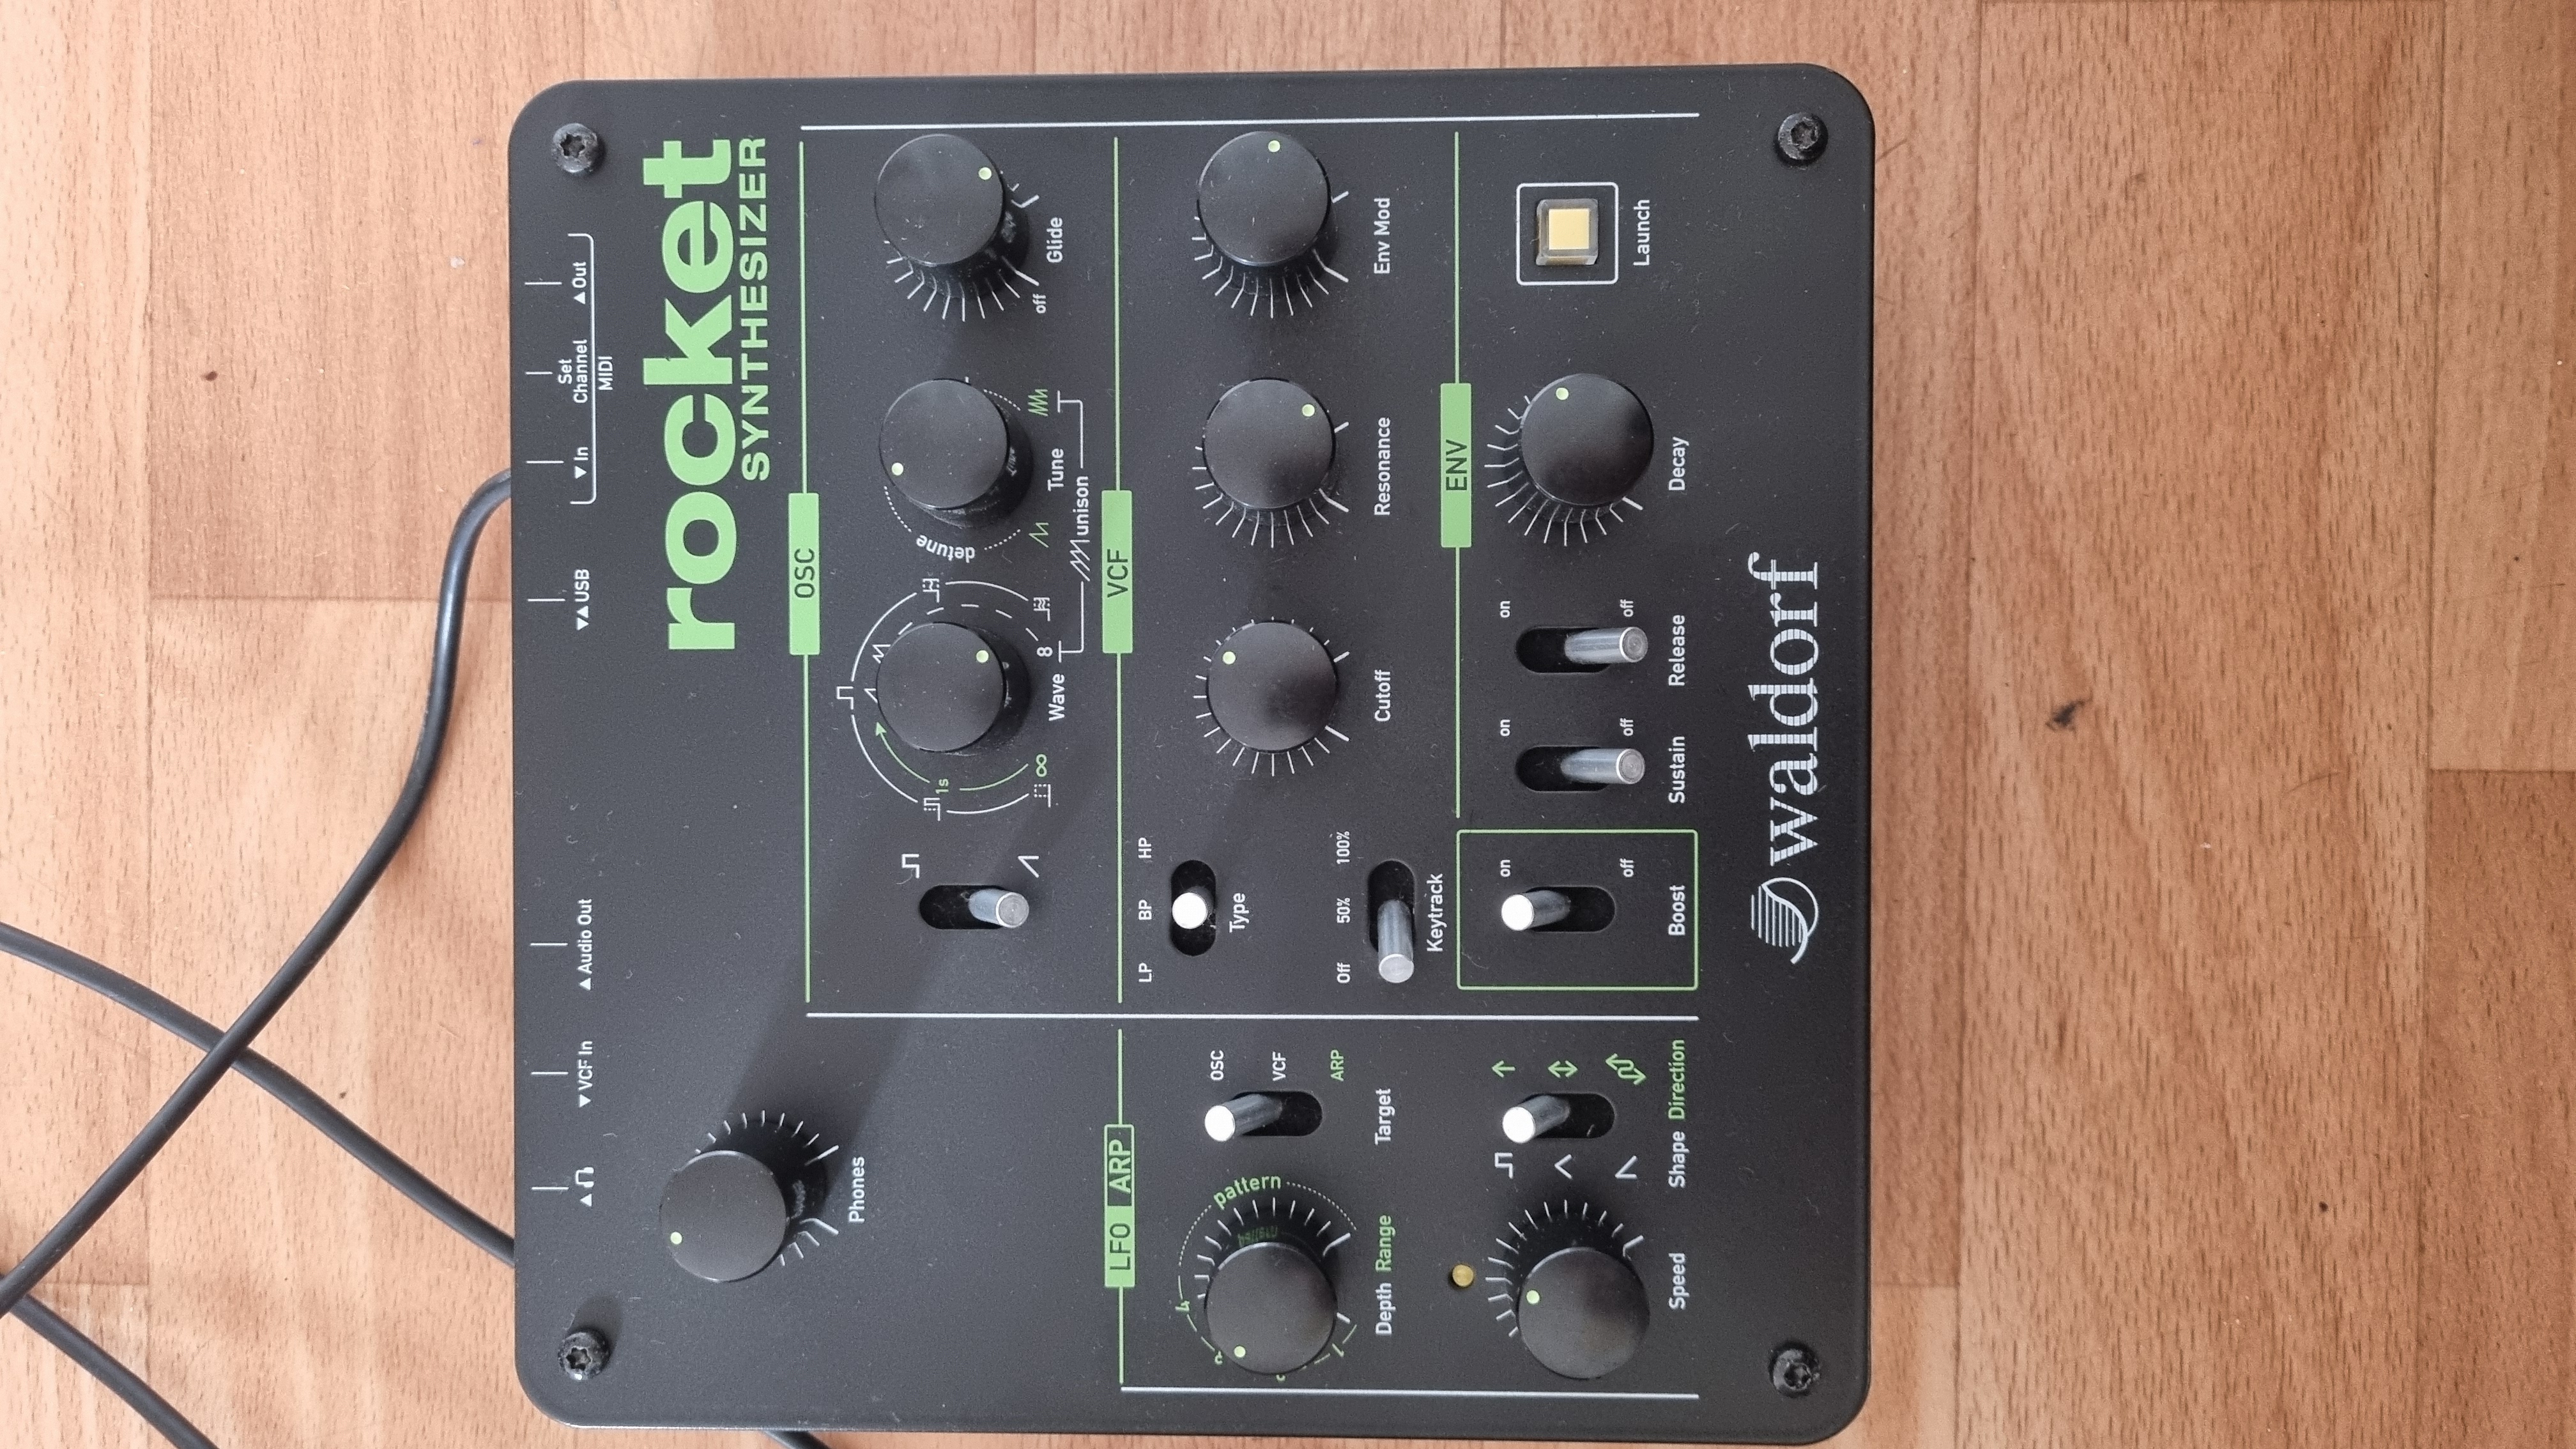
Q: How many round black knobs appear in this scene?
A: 10